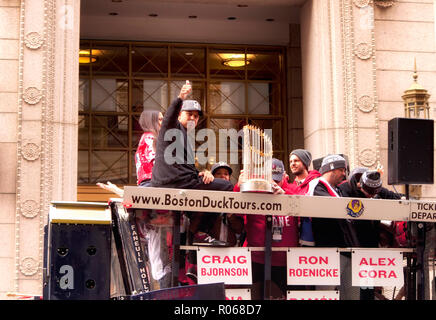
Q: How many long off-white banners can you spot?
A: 1